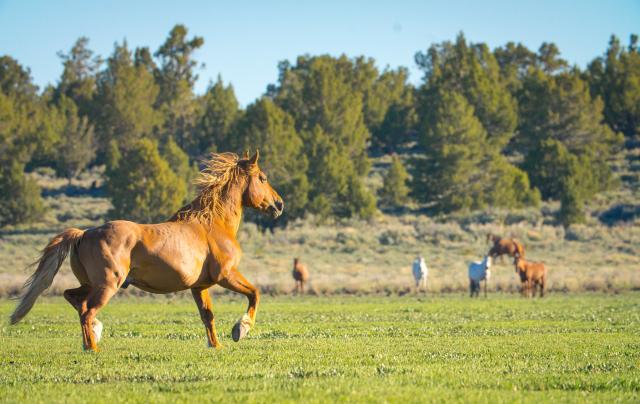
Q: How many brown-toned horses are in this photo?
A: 4